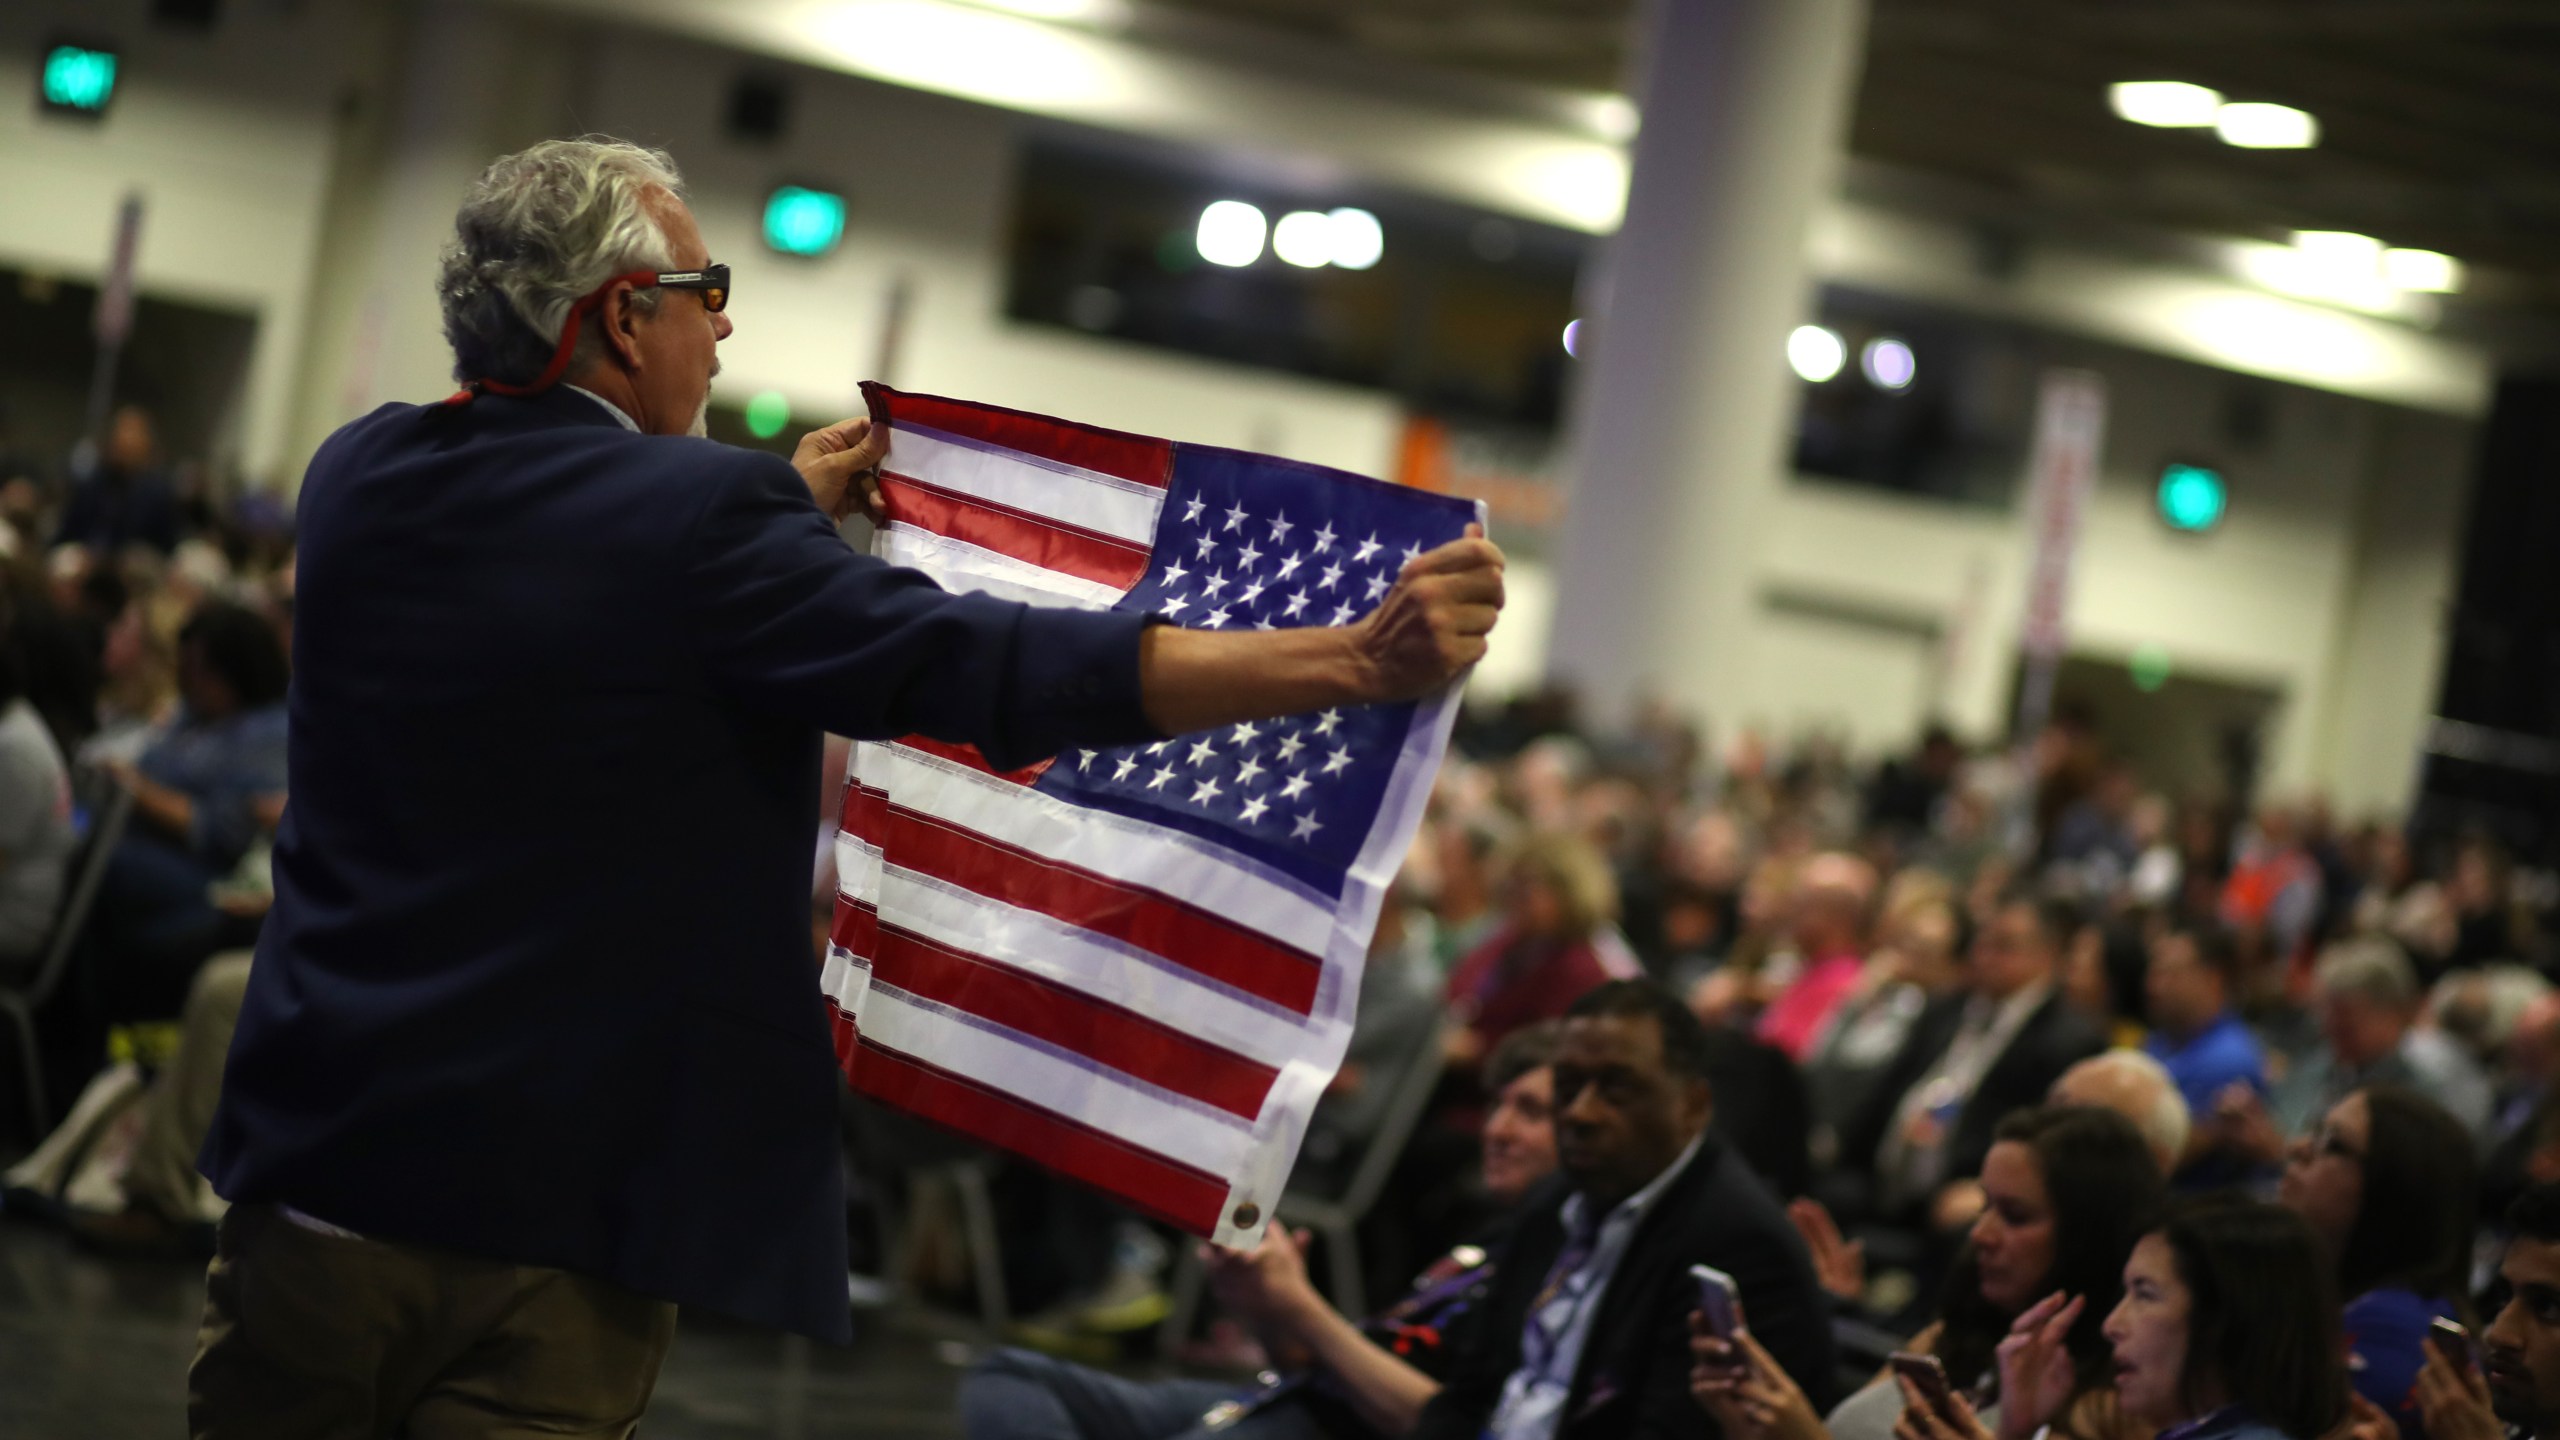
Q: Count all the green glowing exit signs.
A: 3